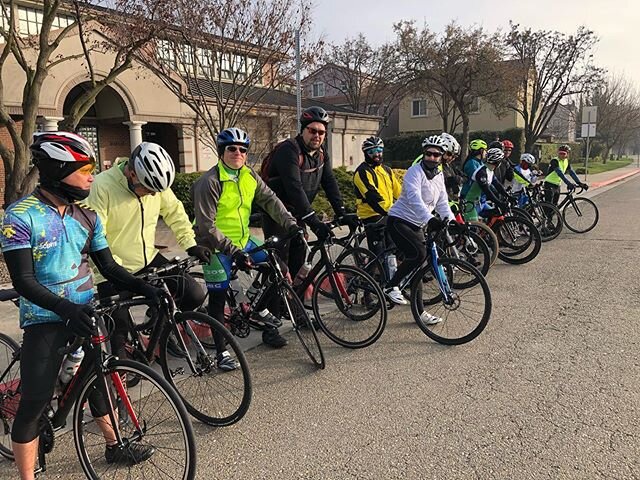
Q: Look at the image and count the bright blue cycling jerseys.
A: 1